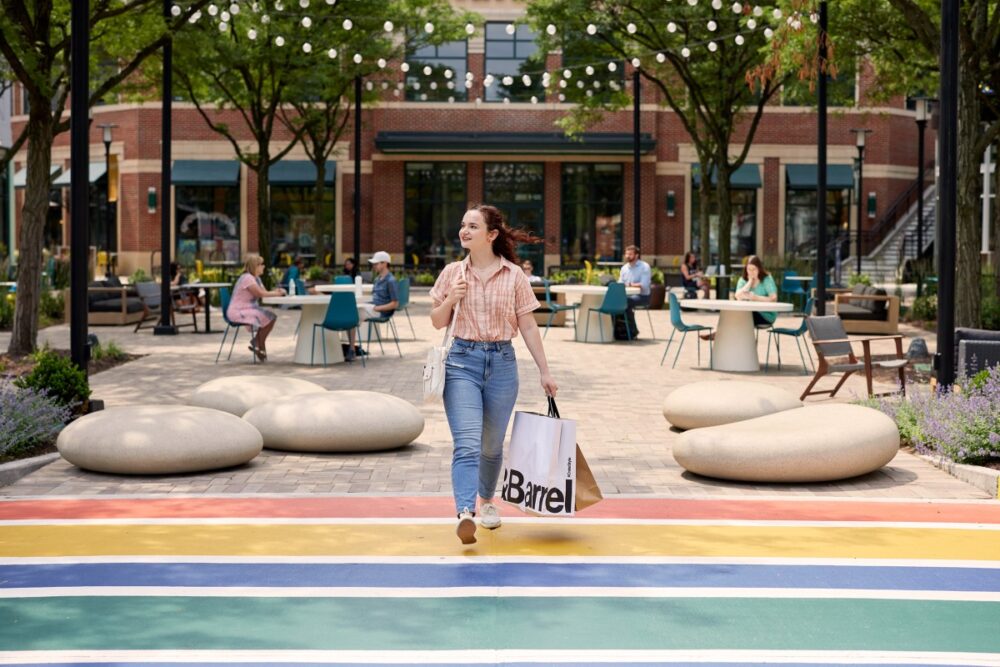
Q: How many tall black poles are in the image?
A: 6